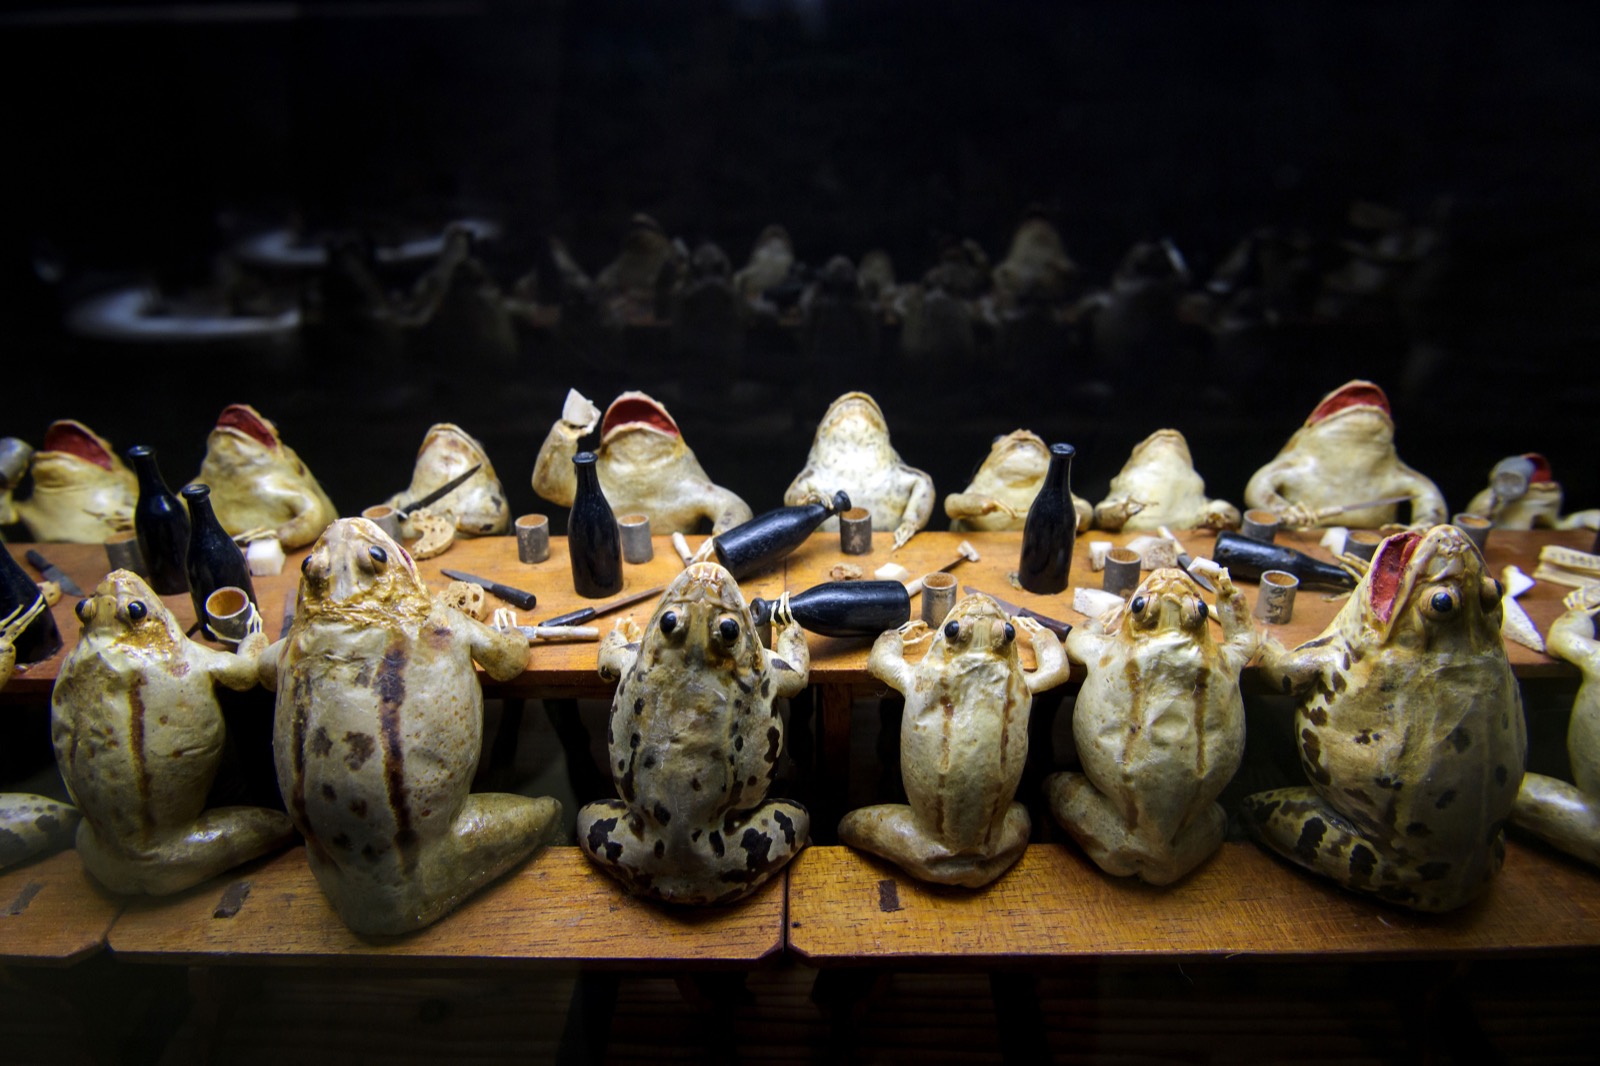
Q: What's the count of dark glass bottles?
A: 8